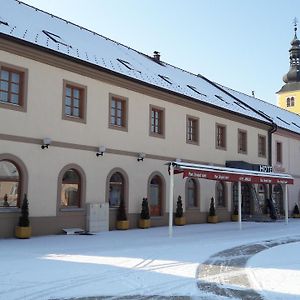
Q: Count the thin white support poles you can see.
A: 3